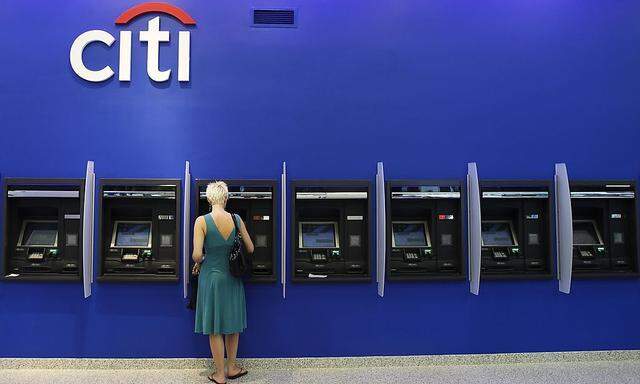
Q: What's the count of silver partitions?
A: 6